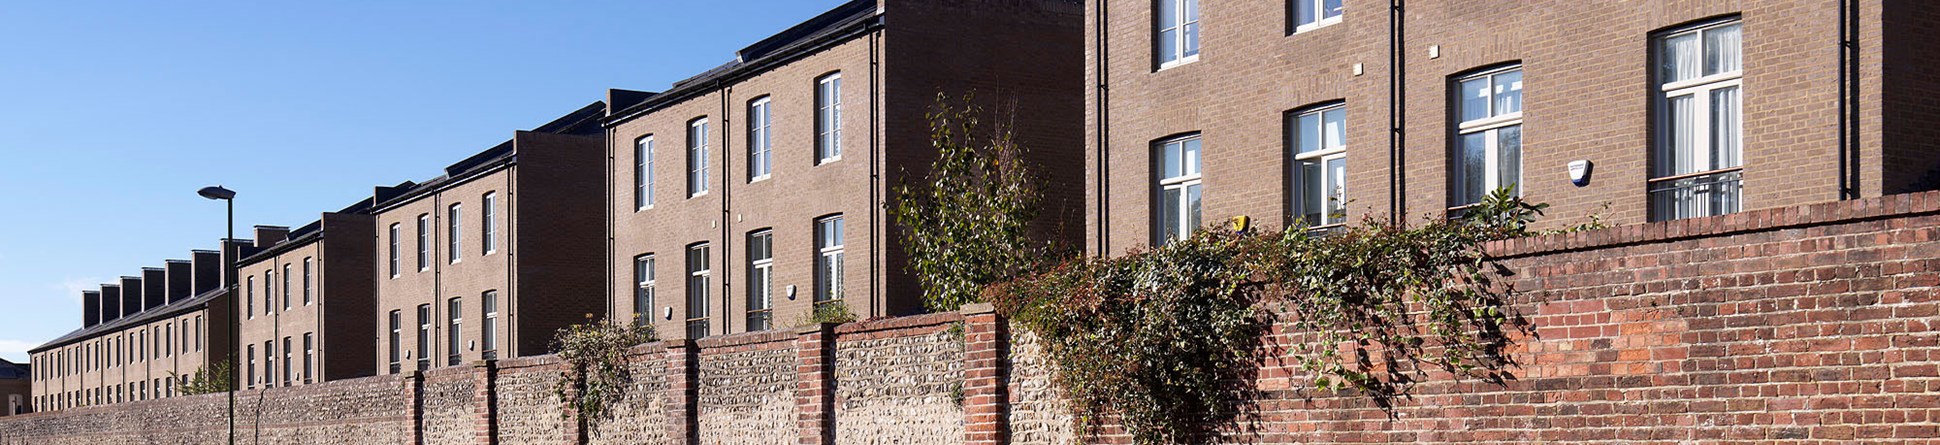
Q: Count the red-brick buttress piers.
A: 6